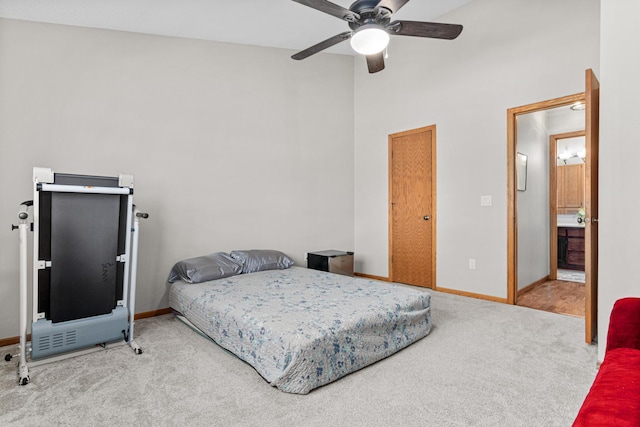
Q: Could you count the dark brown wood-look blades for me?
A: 5